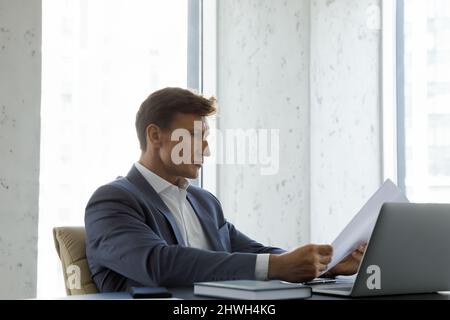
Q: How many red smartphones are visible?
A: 0